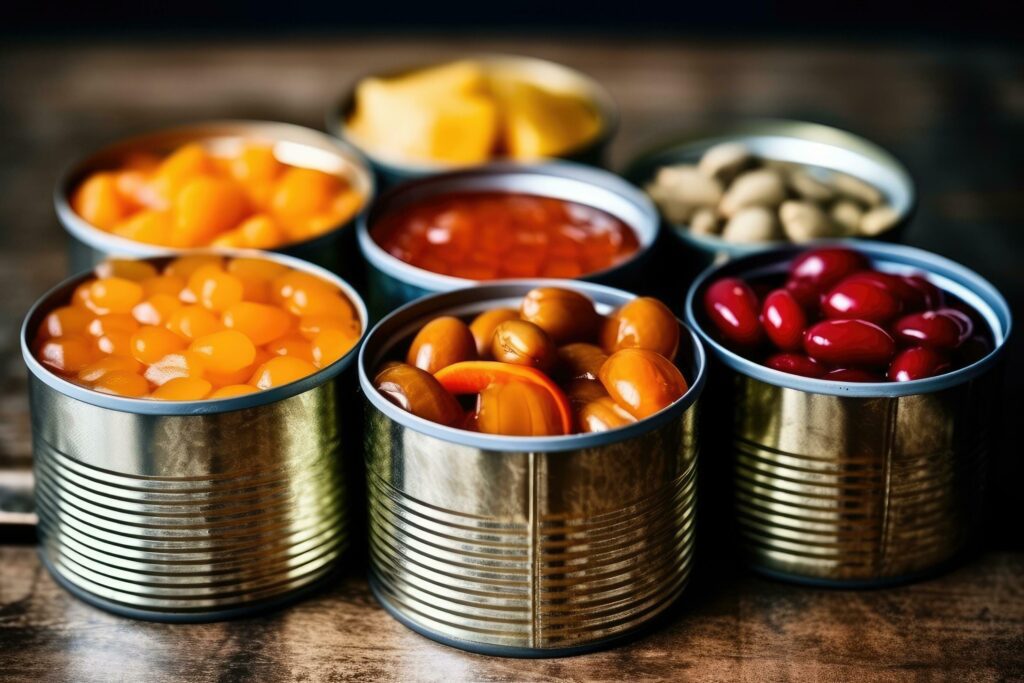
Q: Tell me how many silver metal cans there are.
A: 7